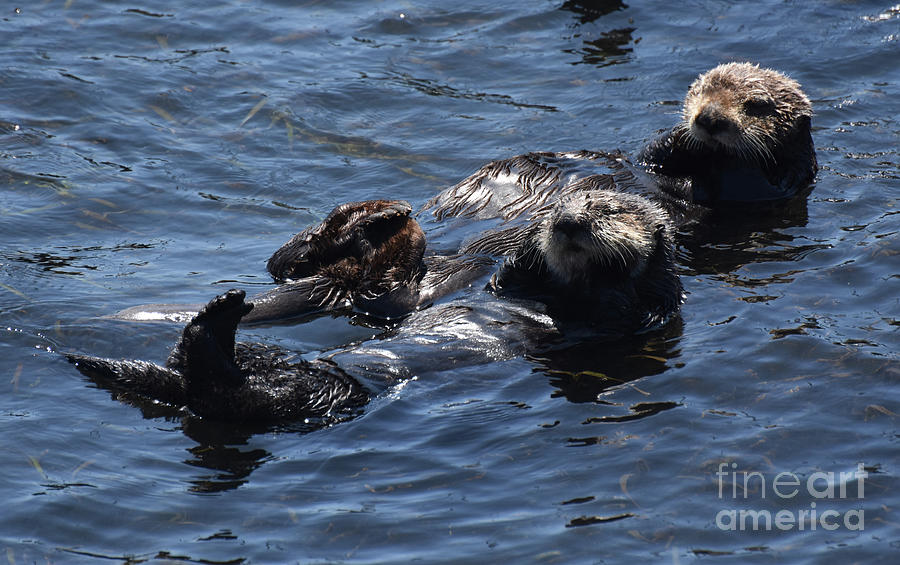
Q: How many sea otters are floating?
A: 2